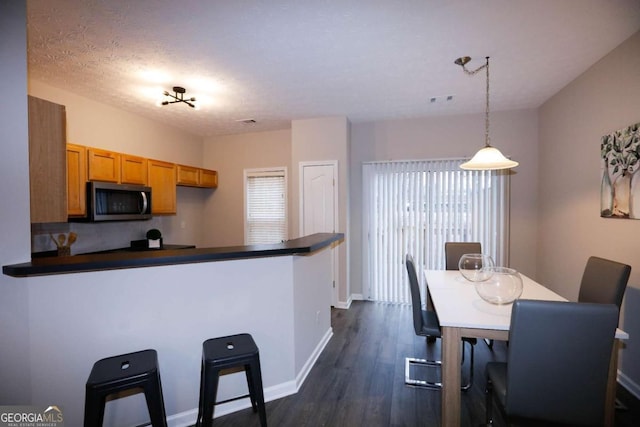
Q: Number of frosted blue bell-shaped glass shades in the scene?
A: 0